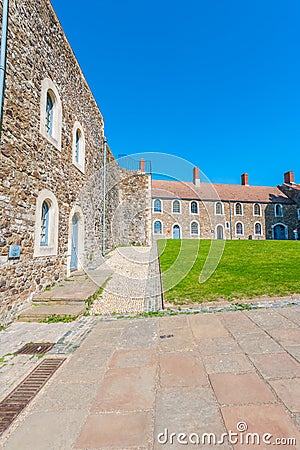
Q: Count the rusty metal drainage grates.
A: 2